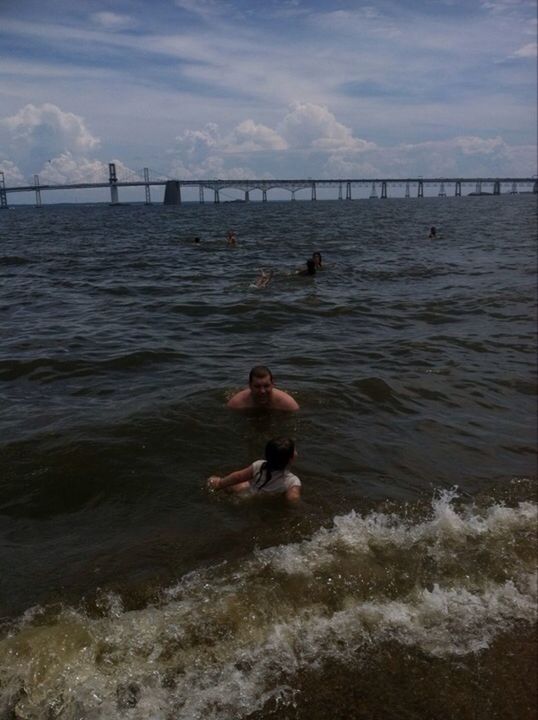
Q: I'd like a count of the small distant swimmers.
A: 6